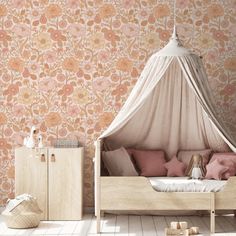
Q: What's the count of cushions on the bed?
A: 6